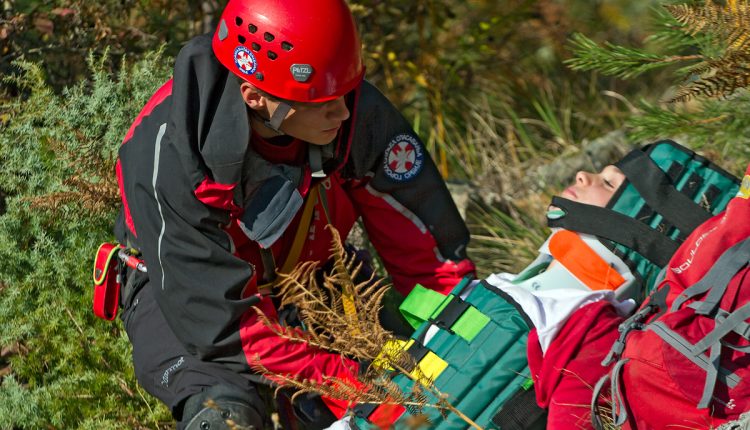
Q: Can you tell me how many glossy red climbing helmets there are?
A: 1